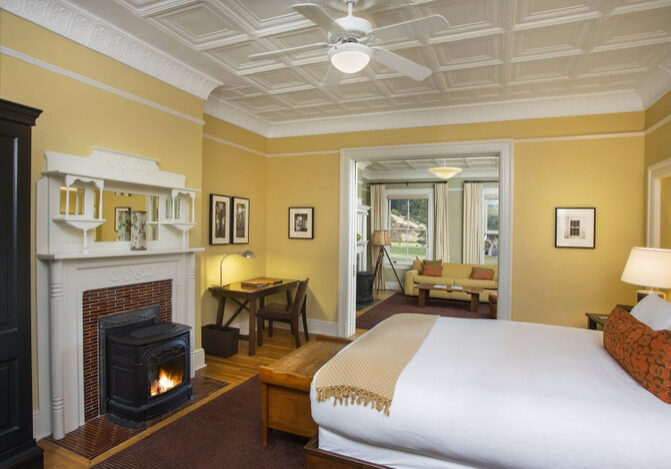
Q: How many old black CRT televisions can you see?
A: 0